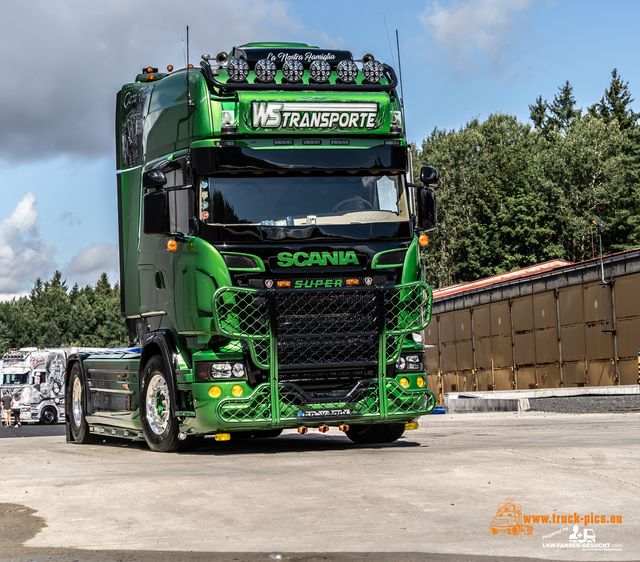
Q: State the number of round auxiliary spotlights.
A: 6